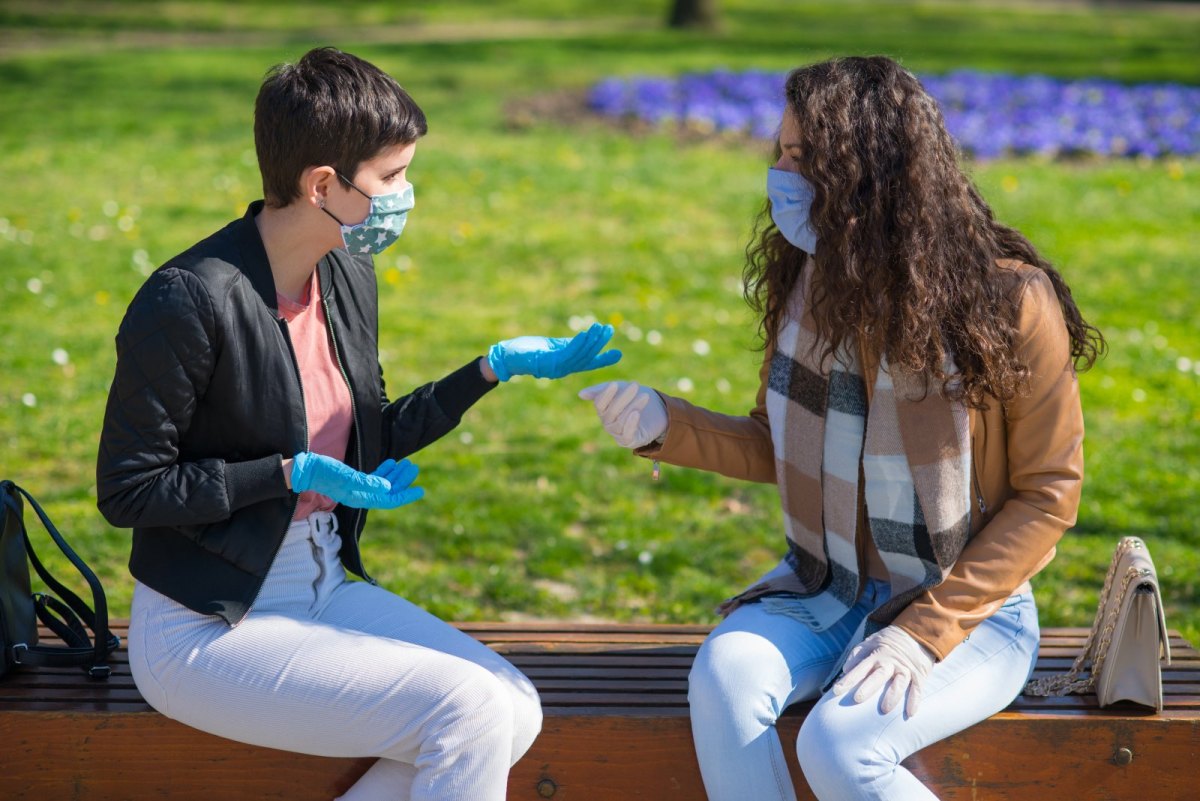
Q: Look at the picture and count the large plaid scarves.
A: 1